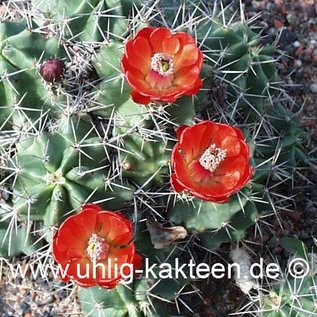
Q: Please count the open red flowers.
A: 3